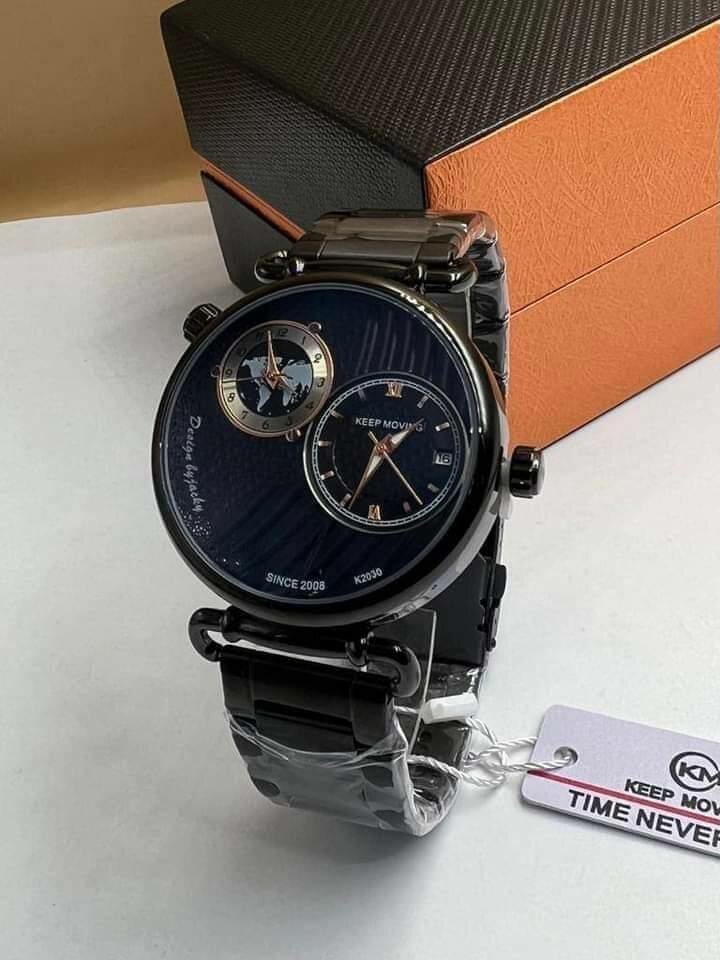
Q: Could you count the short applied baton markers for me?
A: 9